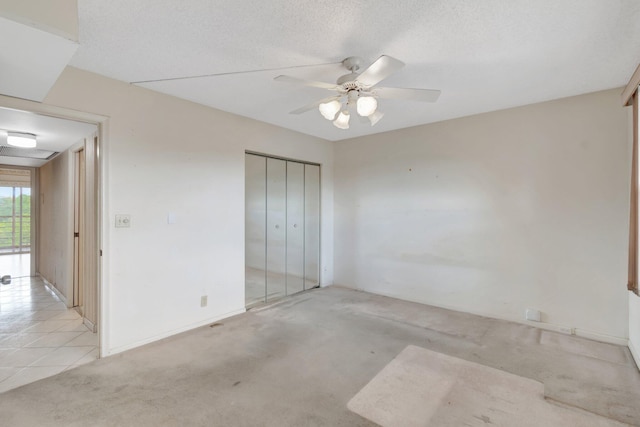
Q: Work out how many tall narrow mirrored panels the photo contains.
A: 4